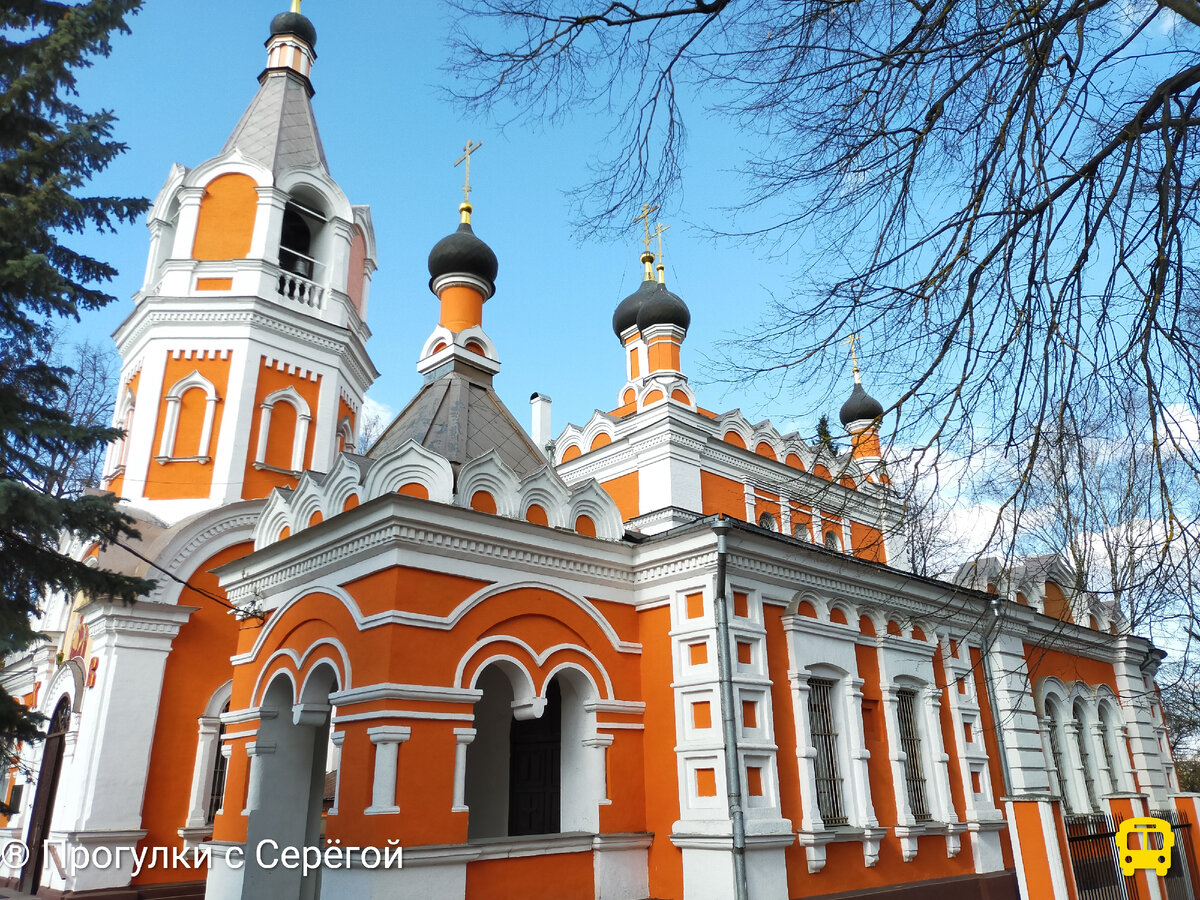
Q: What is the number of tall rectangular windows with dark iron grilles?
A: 2